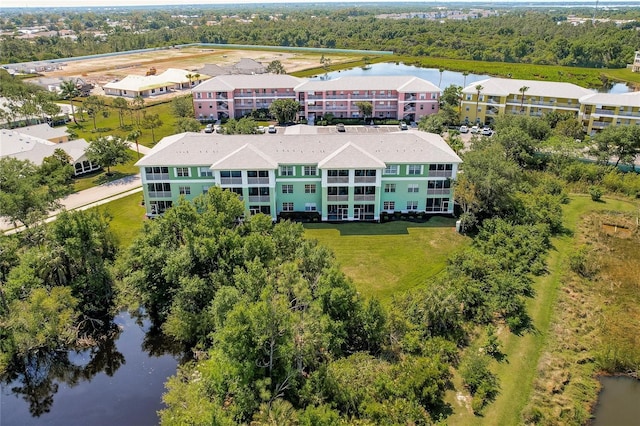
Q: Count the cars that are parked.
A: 9